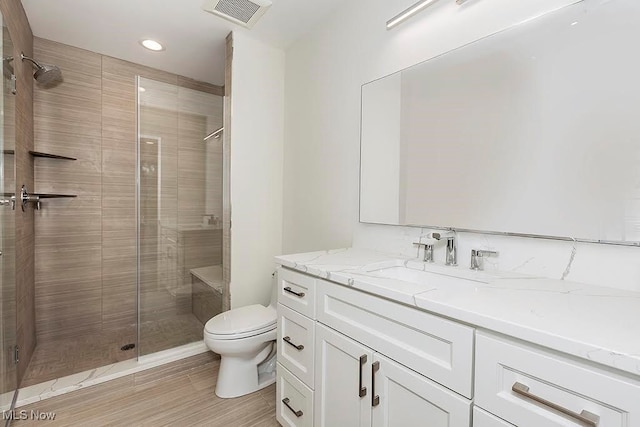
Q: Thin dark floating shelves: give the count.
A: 2